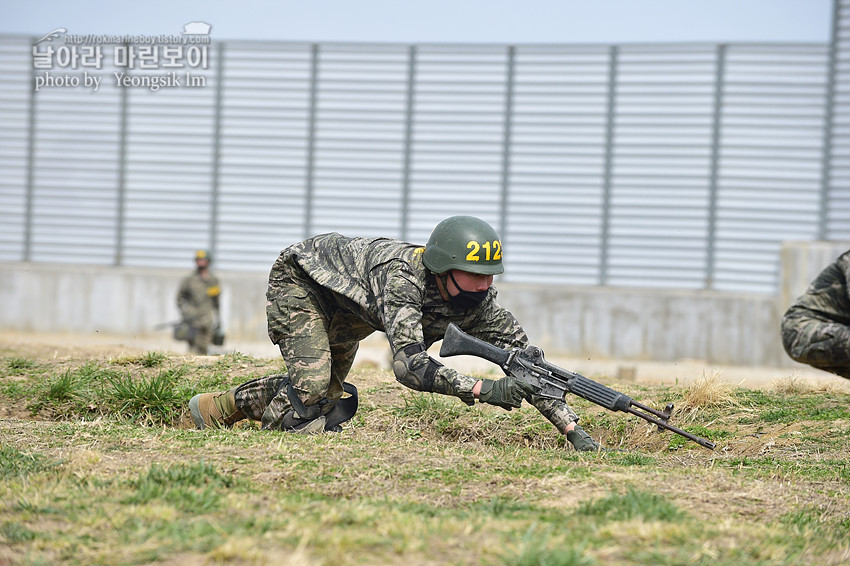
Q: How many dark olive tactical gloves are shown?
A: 2